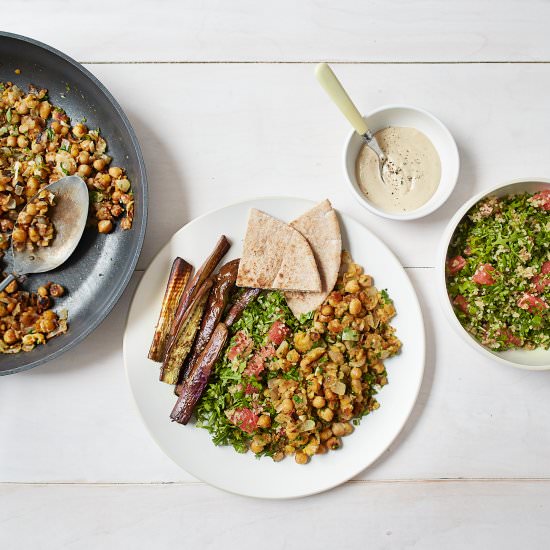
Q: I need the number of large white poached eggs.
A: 0